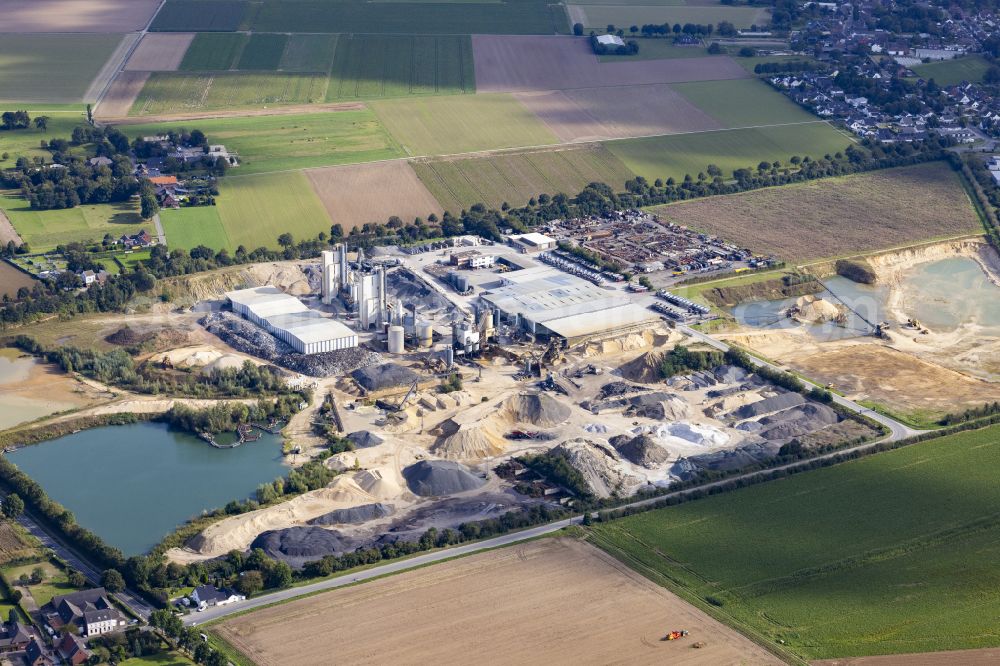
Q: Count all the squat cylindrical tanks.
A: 2